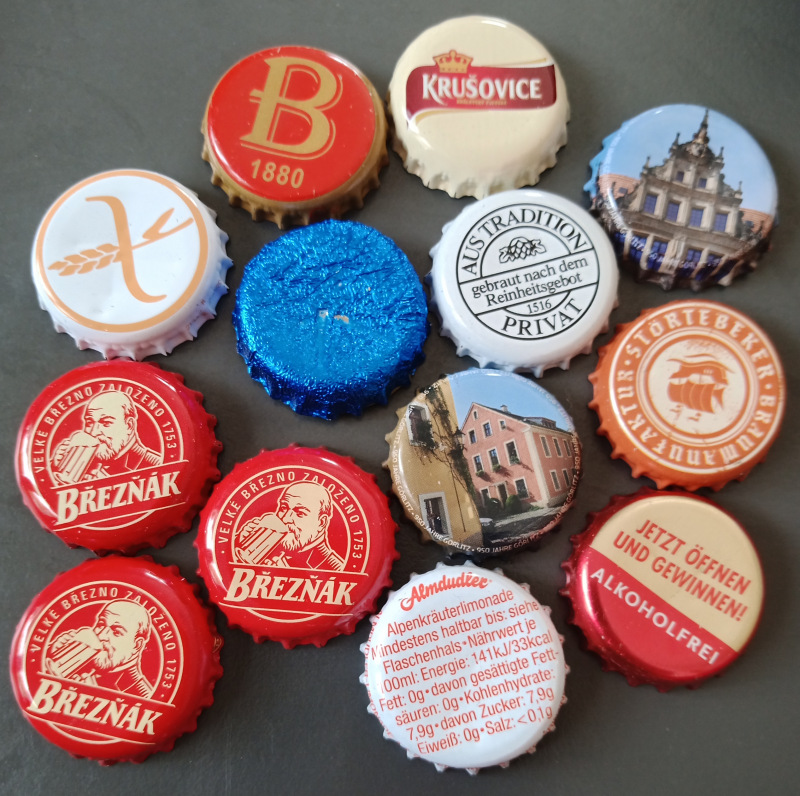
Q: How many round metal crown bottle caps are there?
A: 13